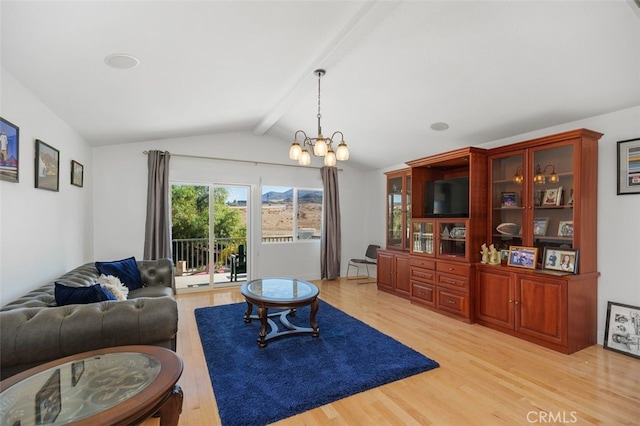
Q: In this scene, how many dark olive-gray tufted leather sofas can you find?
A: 1